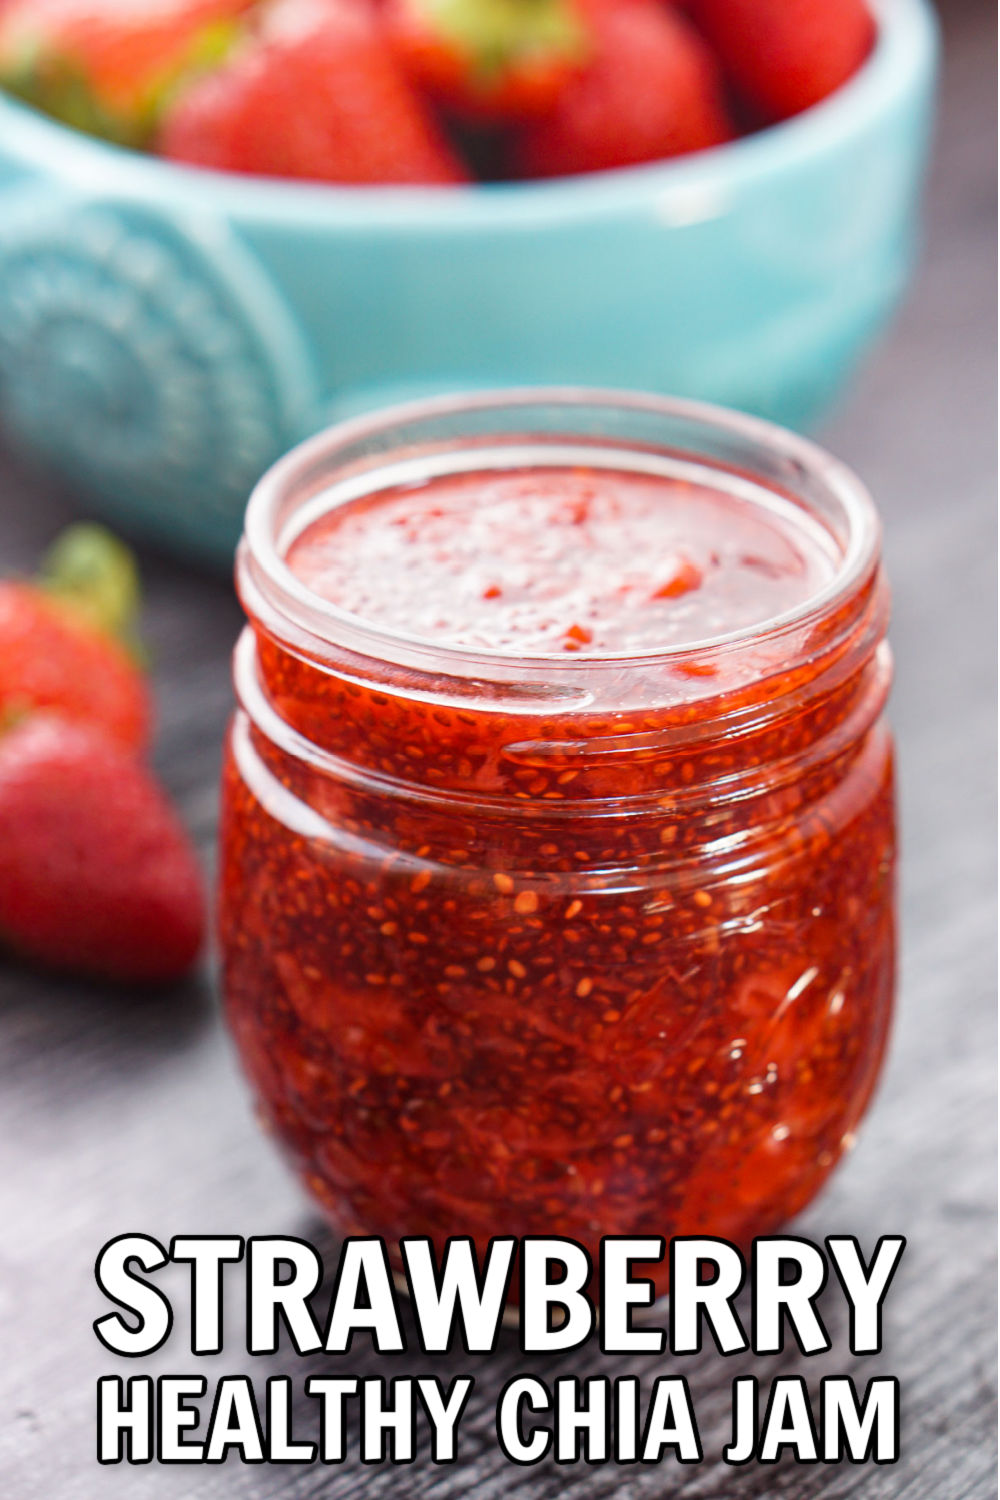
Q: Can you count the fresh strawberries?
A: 7